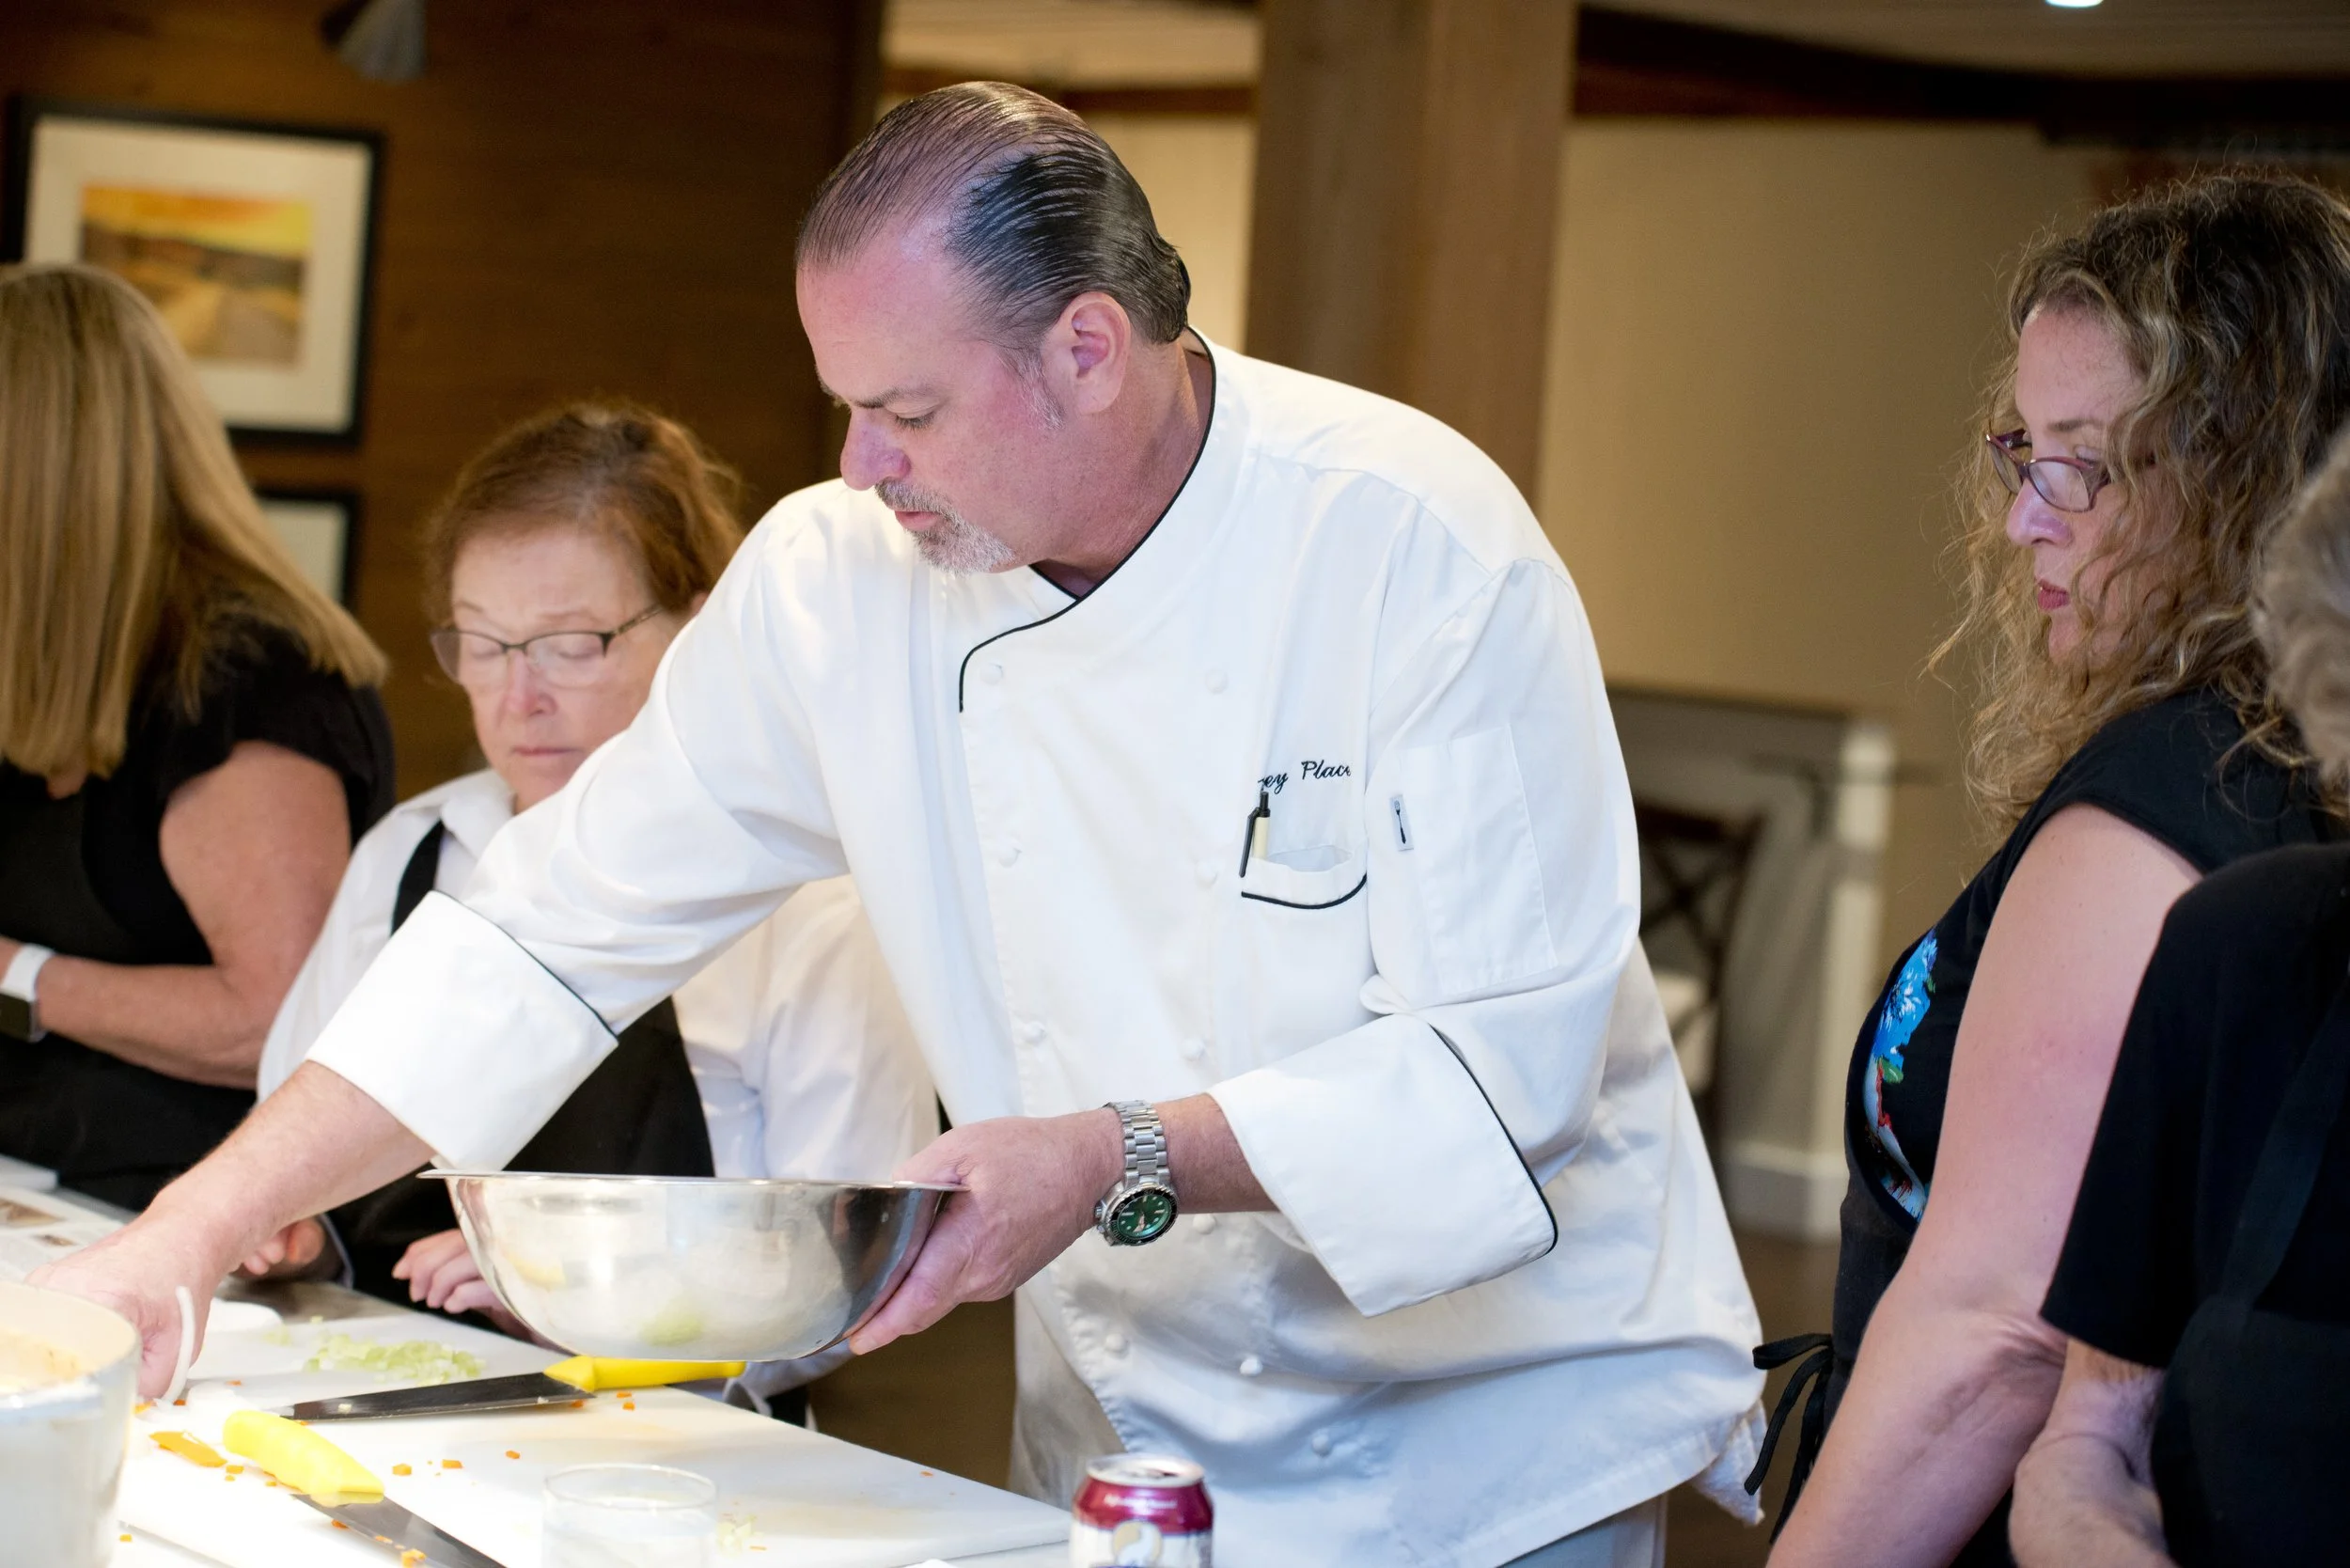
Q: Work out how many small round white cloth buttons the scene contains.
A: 10